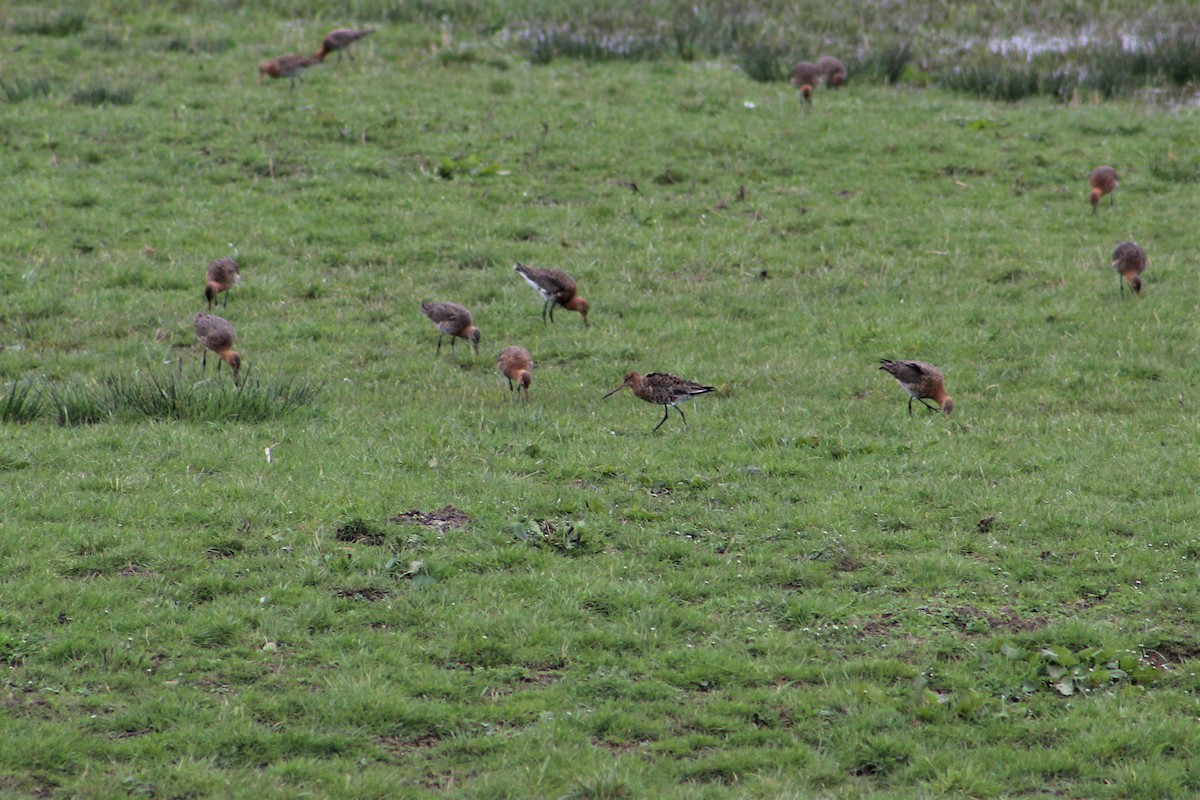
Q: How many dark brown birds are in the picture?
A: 13